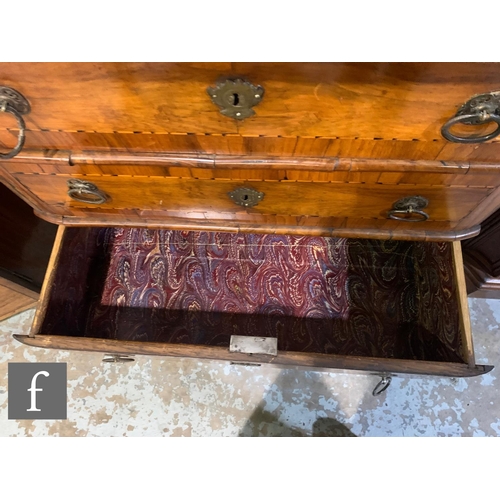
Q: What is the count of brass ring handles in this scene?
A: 6